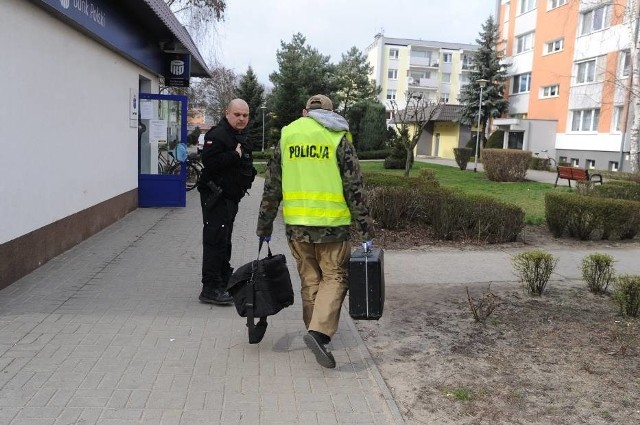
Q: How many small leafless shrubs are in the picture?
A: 1